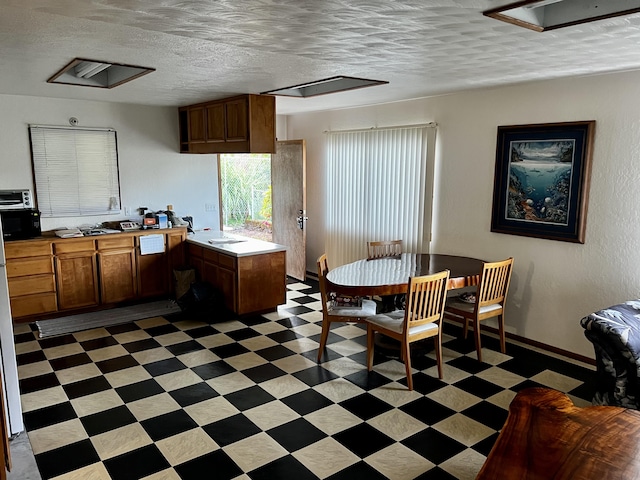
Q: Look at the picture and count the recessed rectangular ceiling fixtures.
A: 3